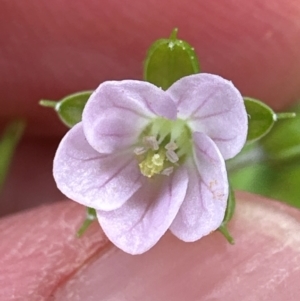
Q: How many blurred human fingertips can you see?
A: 2